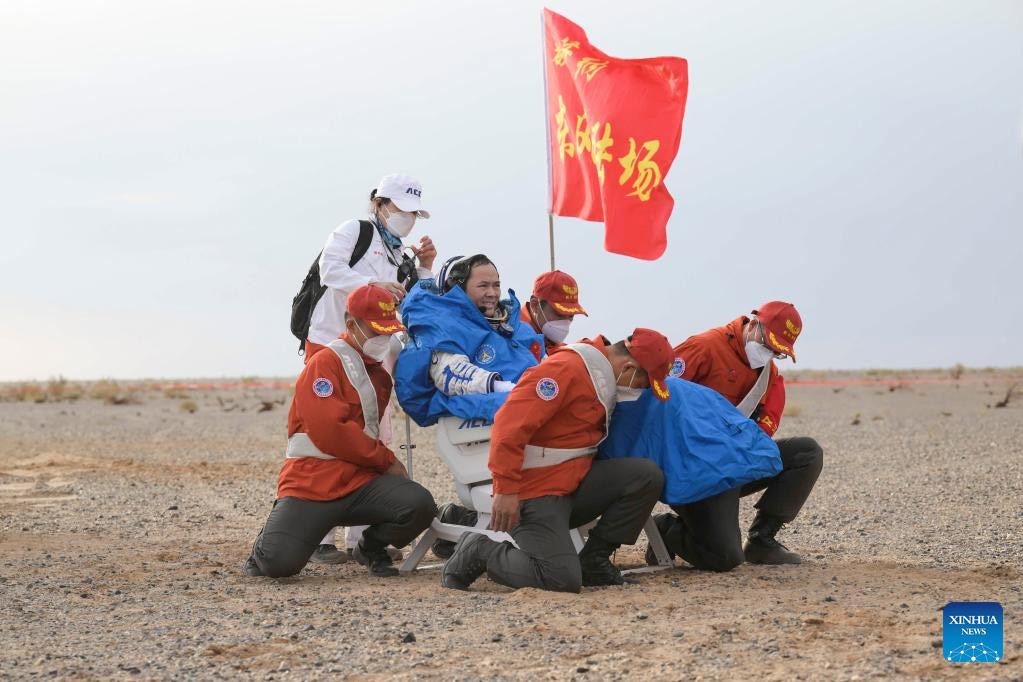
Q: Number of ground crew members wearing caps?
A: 5